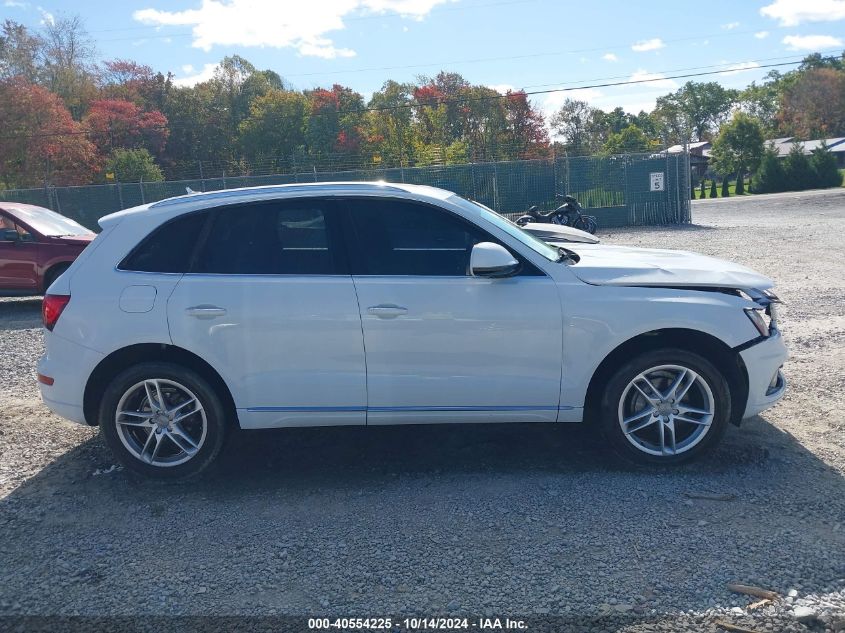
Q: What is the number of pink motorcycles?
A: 0